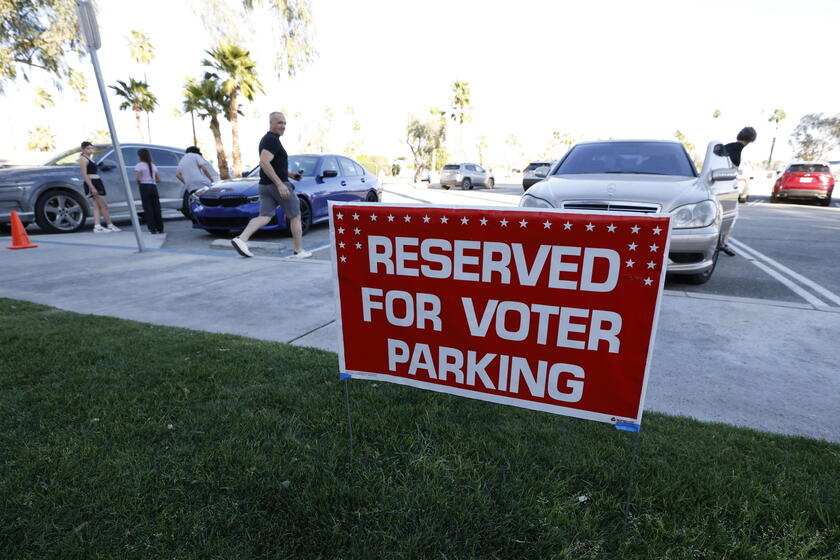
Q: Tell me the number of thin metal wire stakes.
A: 2